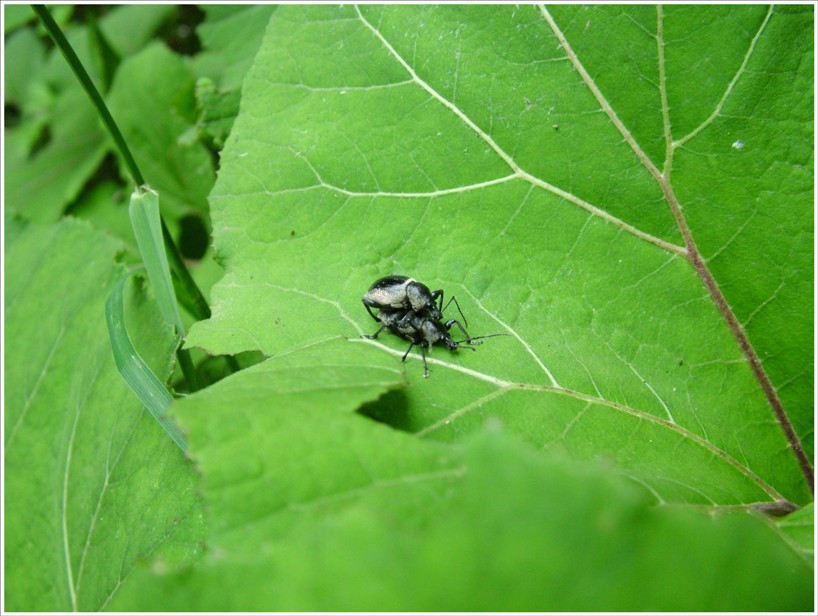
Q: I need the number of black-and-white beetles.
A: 2